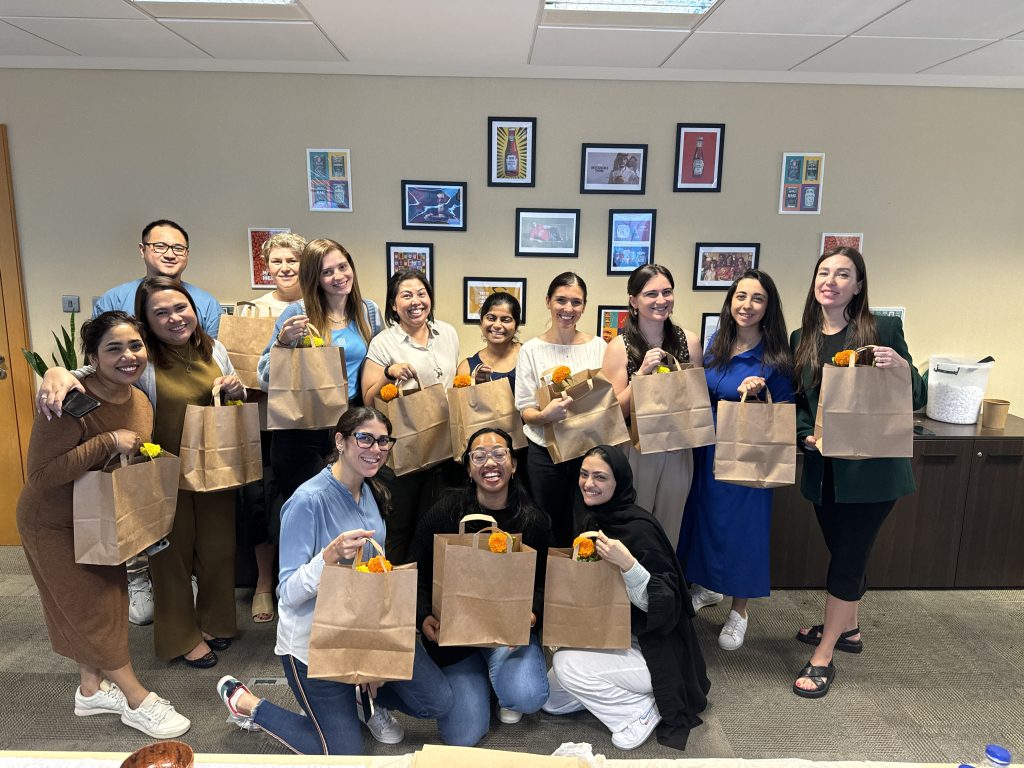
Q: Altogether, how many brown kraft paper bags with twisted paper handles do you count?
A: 13